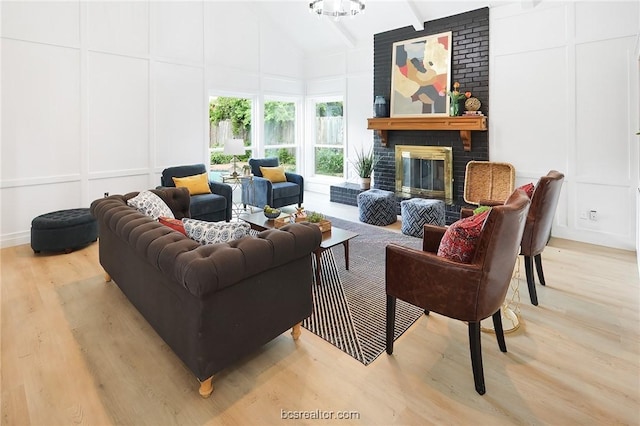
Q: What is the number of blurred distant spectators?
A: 0